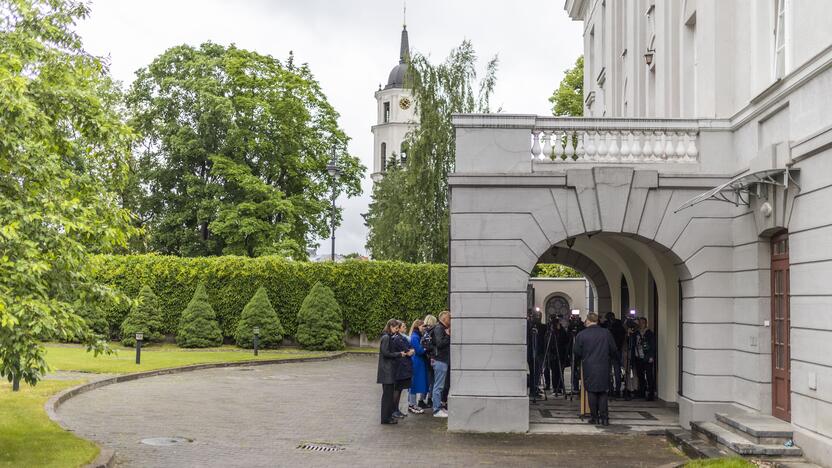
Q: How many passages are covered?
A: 1